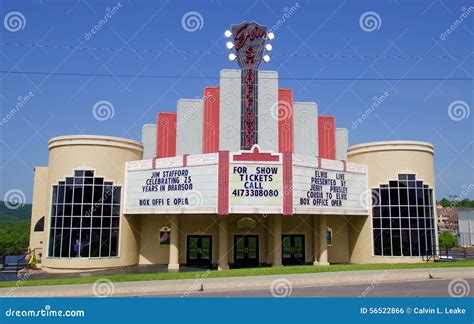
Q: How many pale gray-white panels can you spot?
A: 6